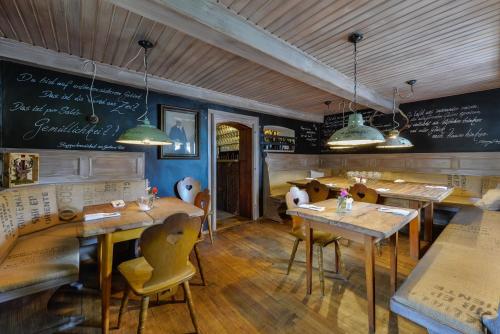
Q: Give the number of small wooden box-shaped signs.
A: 1